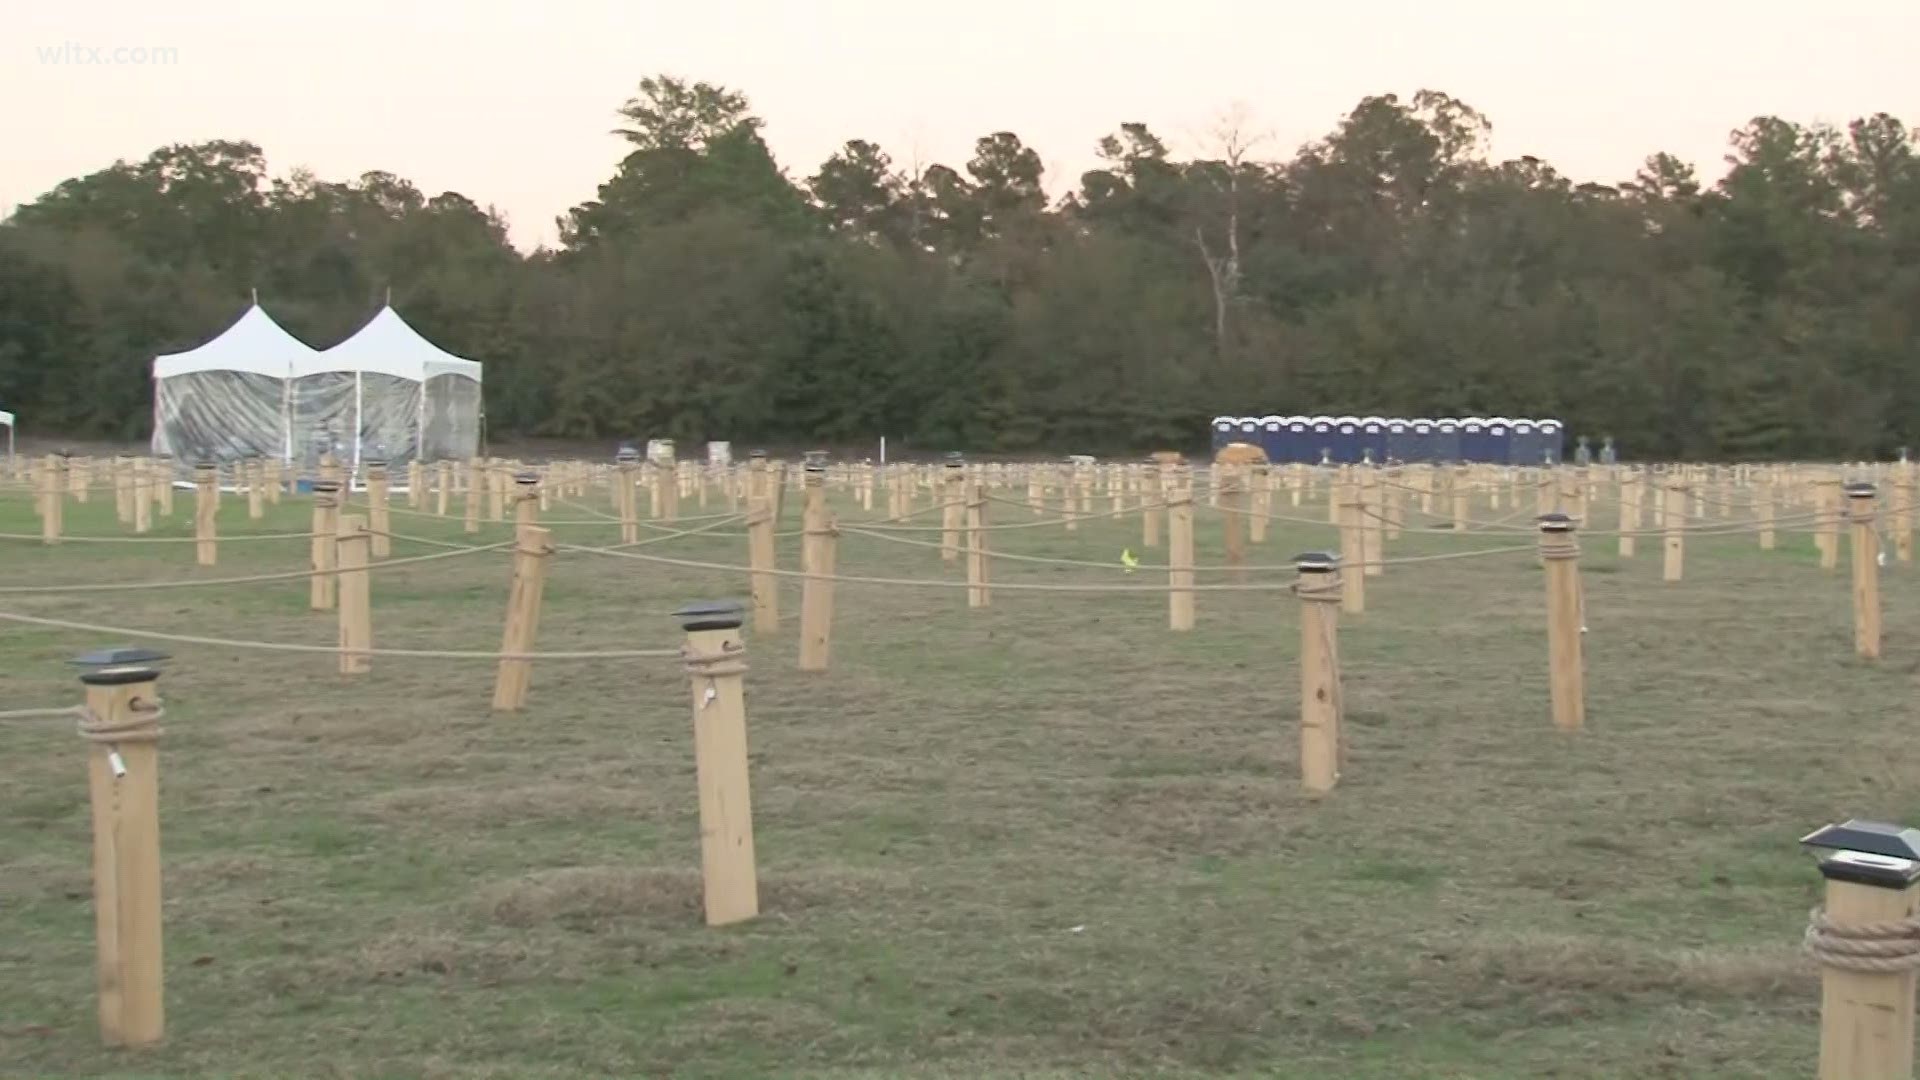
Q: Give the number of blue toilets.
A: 14